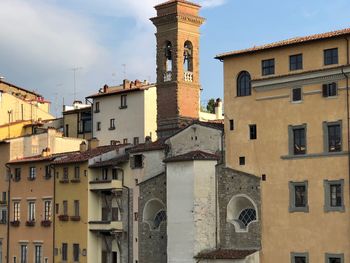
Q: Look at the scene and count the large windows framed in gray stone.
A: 6